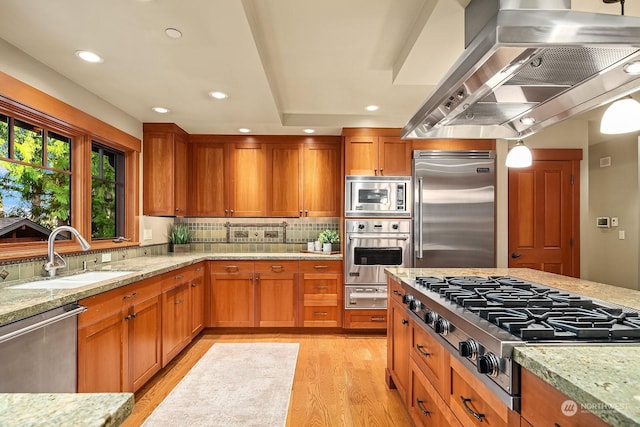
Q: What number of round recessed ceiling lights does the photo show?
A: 6